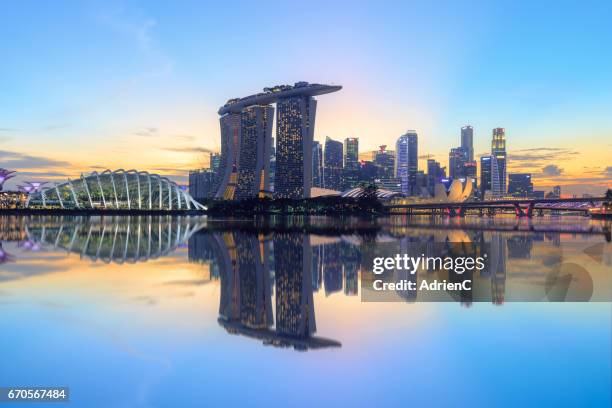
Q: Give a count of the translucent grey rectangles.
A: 2